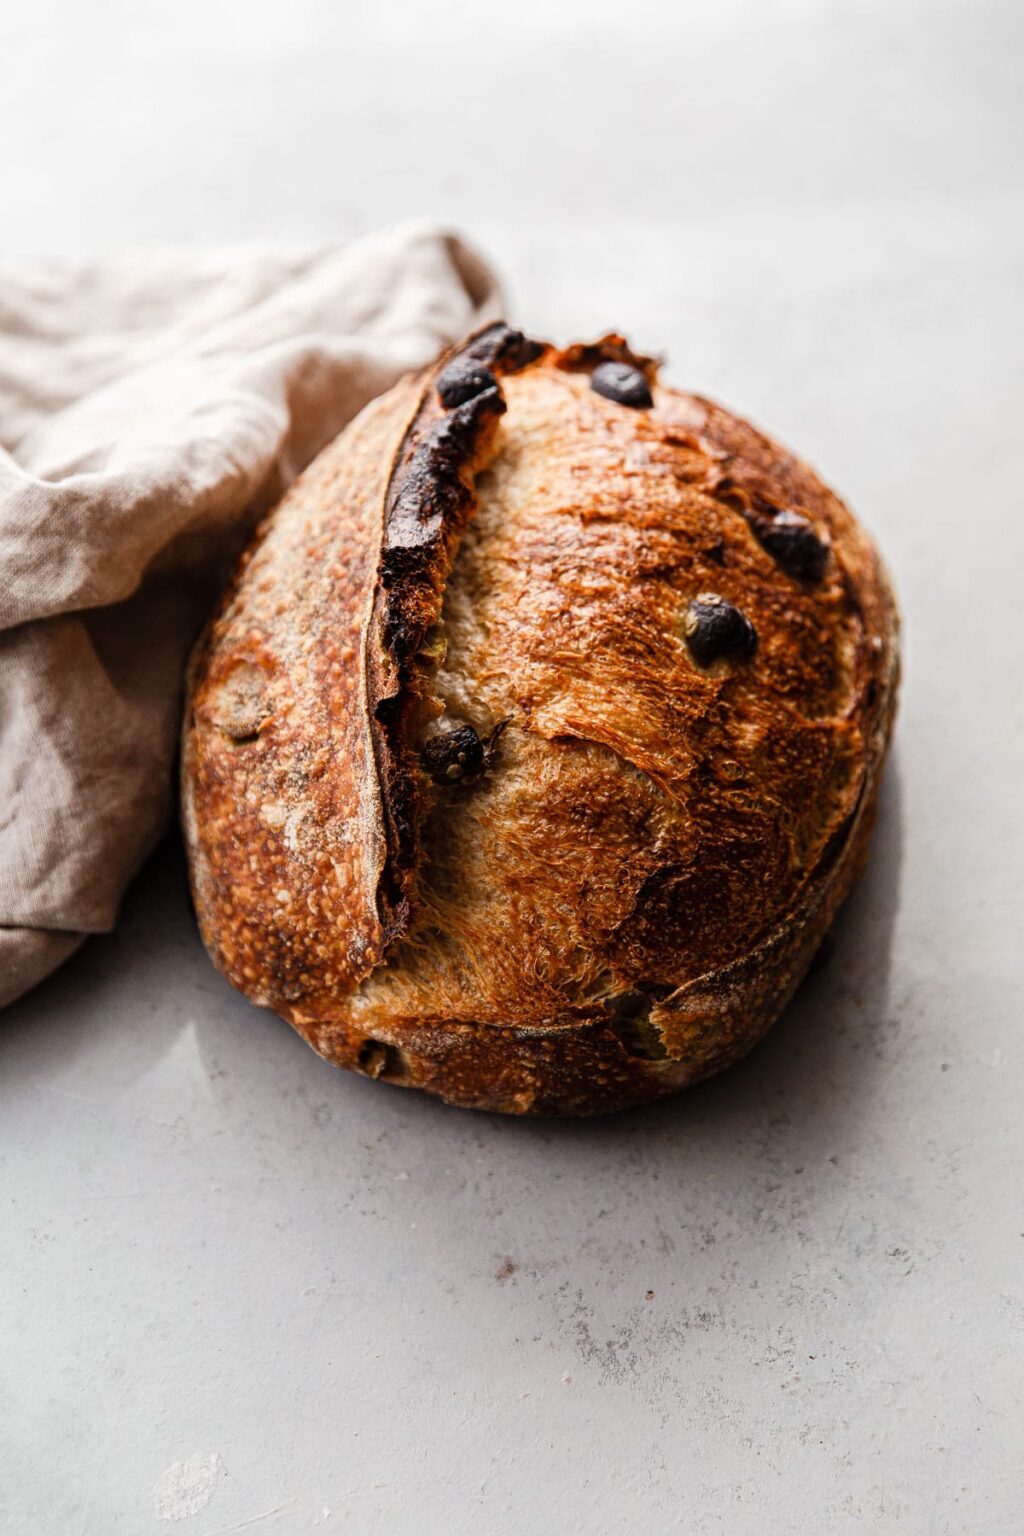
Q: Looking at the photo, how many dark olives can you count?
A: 5